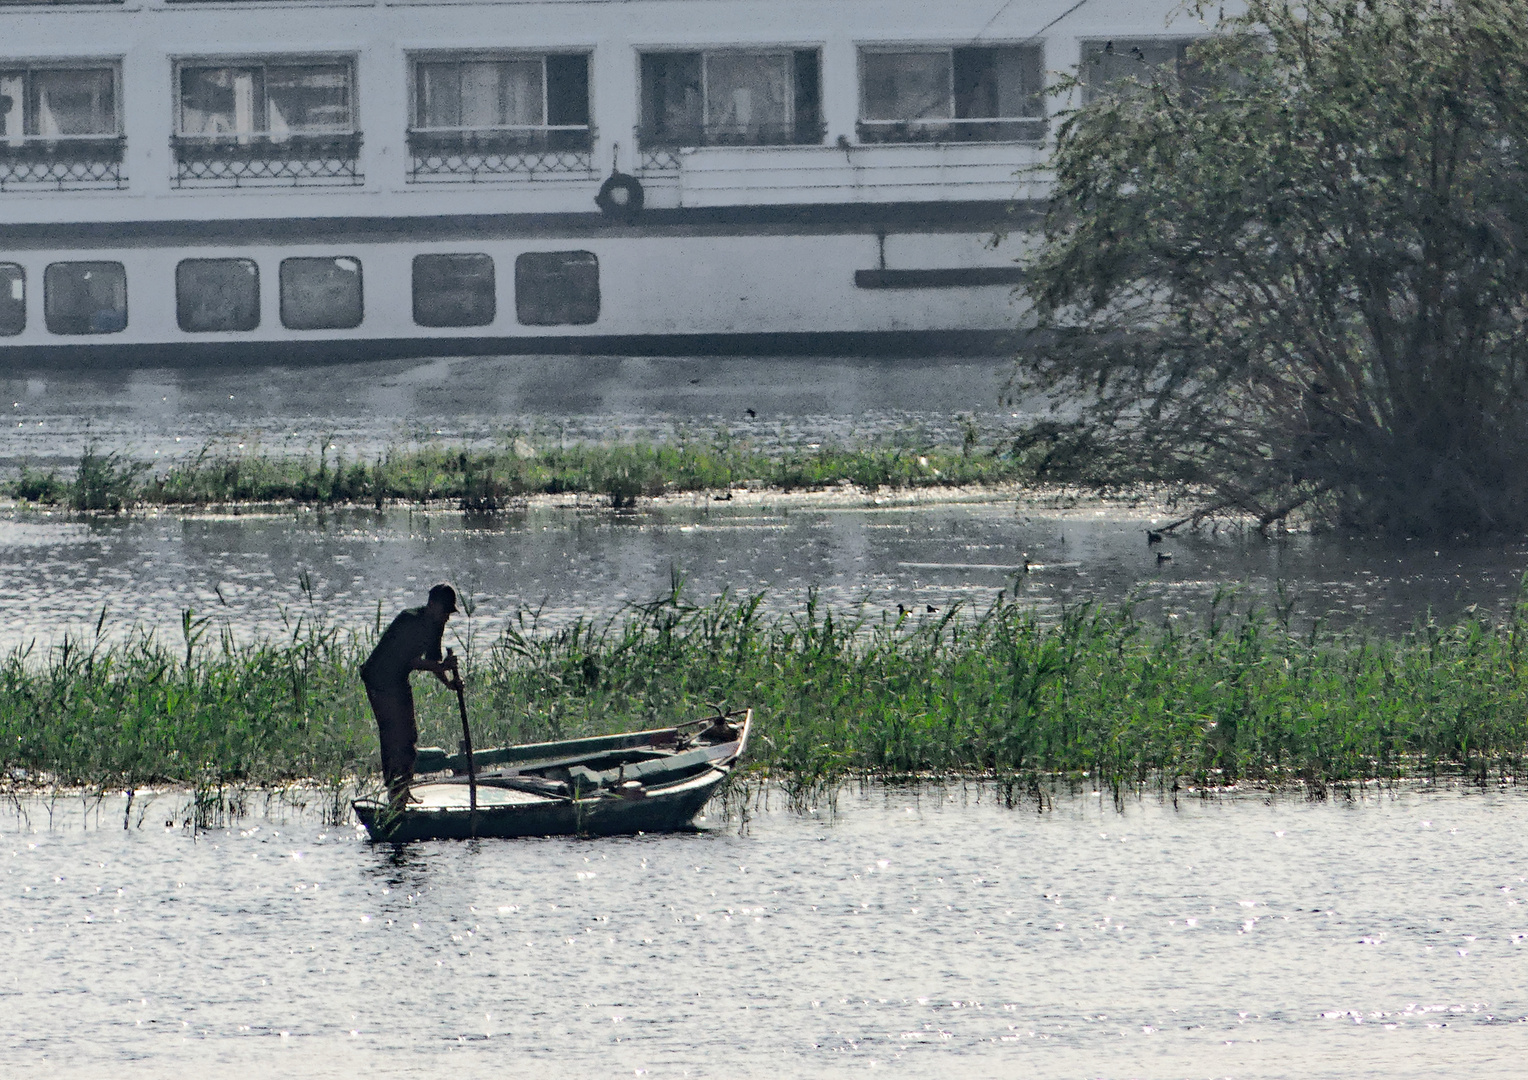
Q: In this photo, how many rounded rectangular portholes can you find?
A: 6